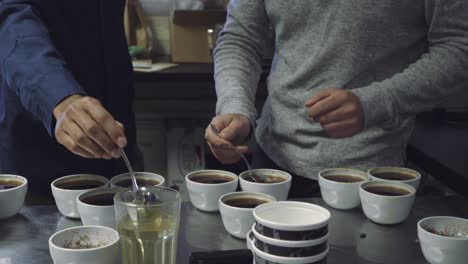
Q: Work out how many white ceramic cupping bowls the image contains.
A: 12